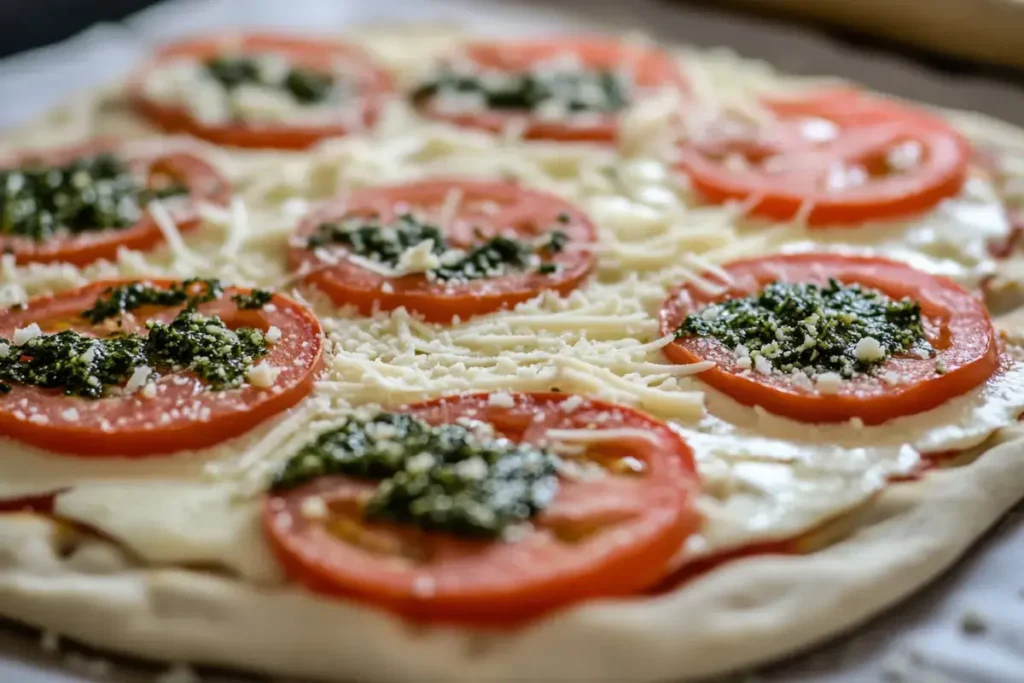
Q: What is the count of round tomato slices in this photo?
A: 8